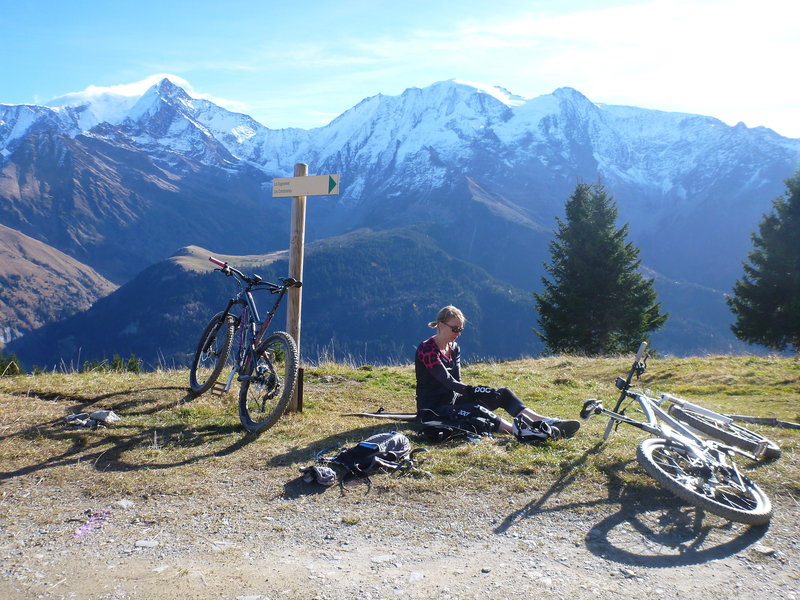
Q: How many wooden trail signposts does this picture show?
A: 1